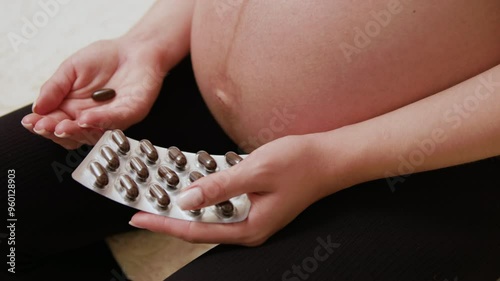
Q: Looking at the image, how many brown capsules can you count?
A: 15